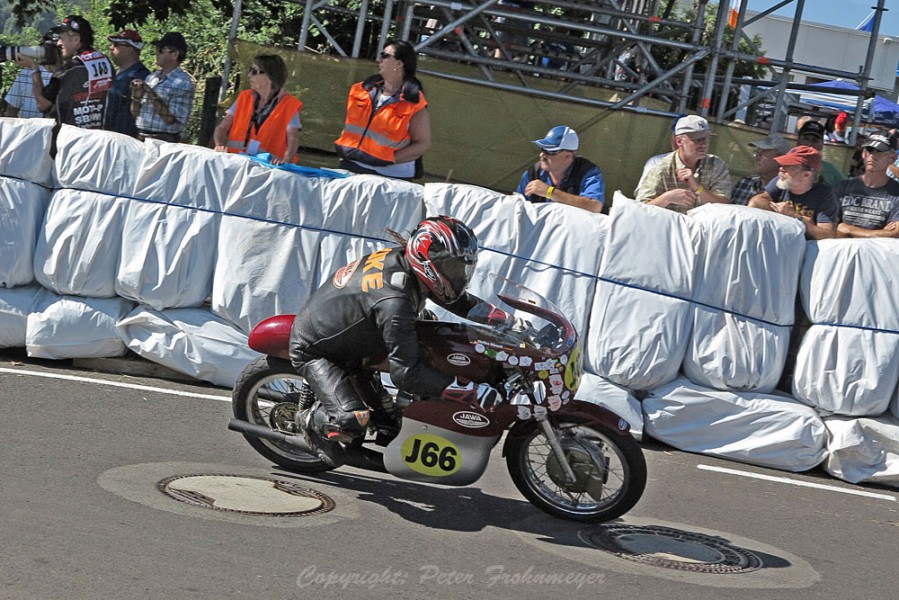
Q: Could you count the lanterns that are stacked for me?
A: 0